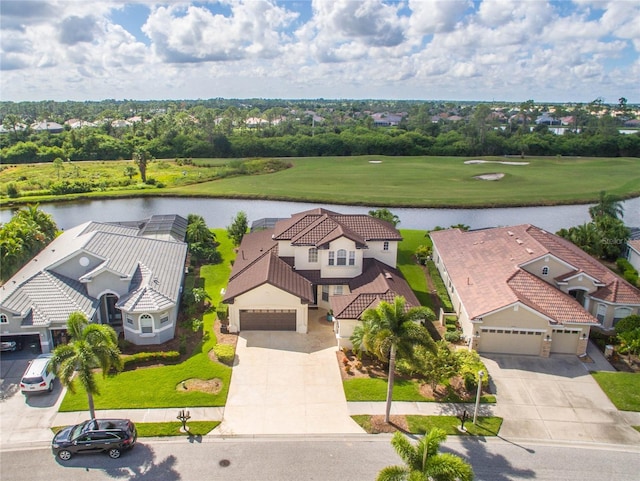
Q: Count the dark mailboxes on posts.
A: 2